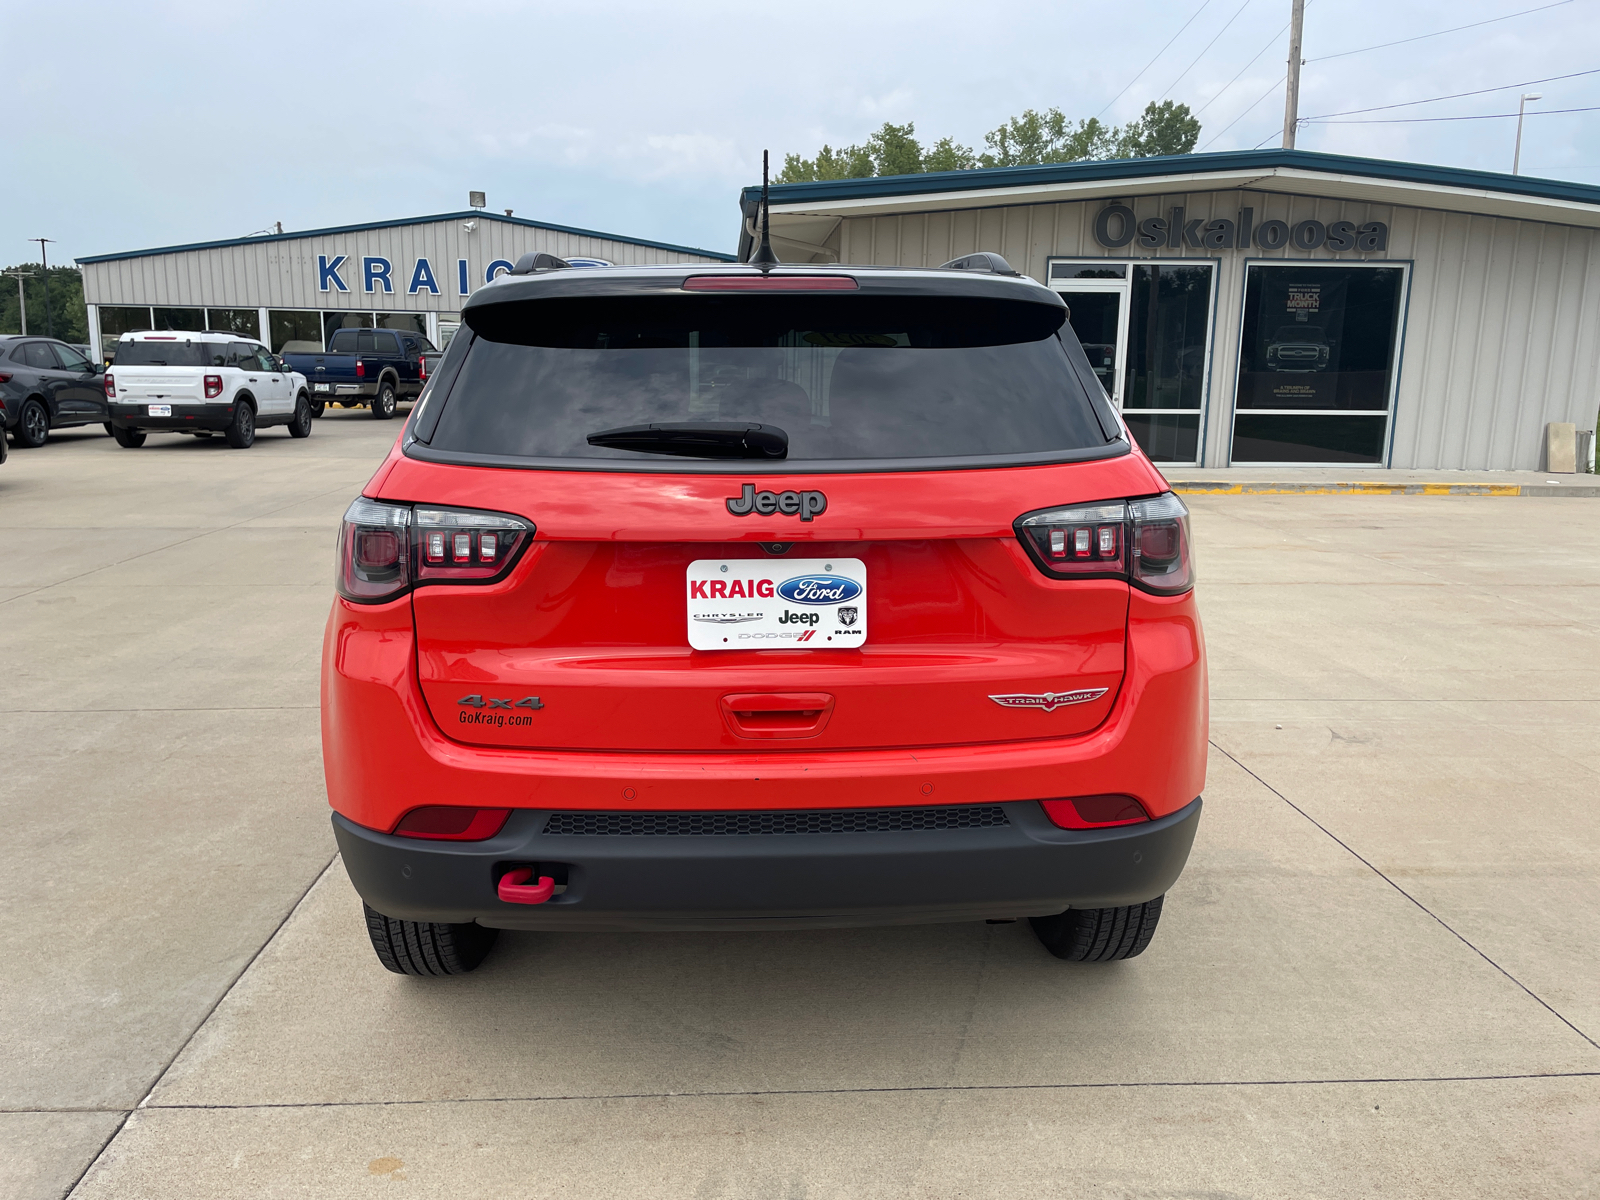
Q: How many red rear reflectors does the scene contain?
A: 2